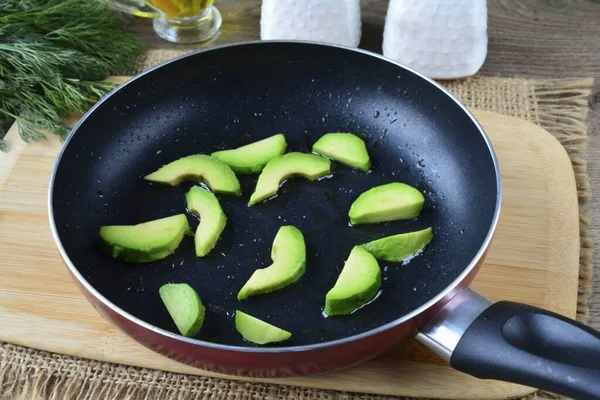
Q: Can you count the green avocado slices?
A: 12